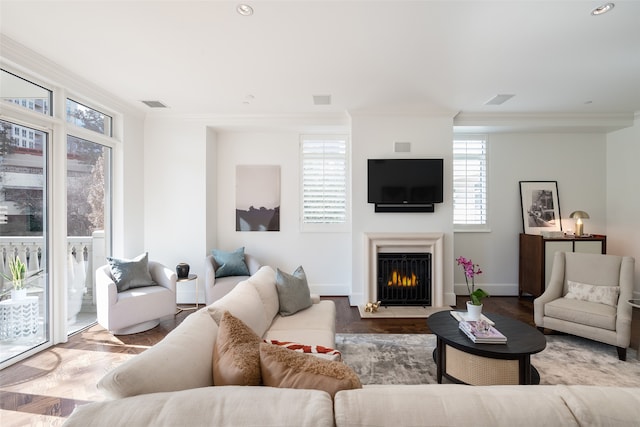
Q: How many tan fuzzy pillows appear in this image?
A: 2